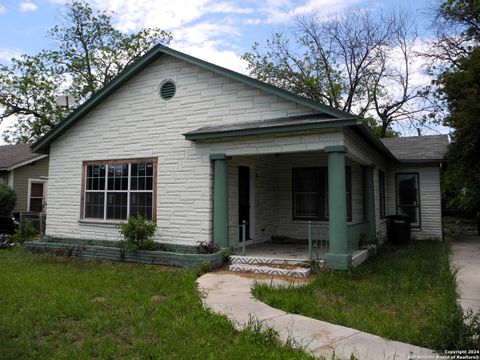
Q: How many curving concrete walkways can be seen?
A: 1